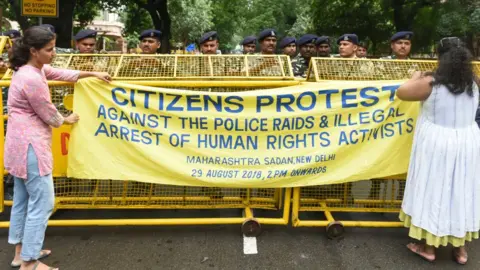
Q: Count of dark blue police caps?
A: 12